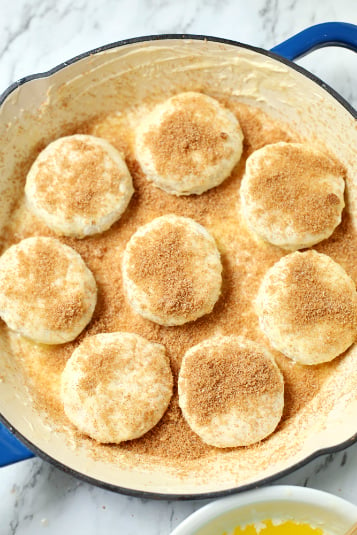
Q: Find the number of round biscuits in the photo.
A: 8